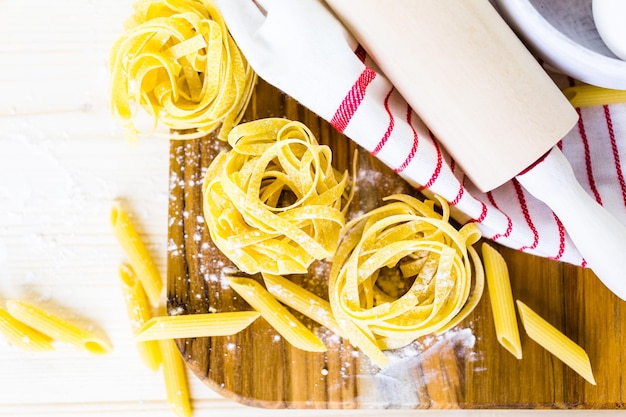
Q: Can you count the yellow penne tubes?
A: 11